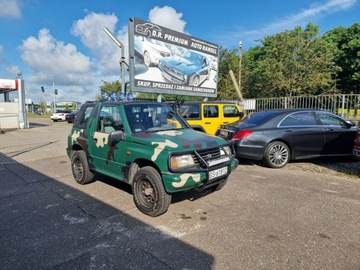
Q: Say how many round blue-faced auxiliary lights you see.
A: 4